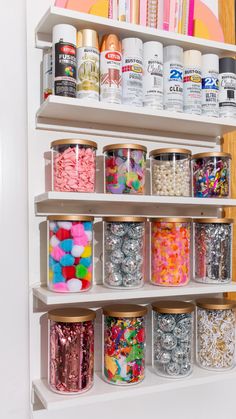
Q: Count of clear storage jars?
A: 12